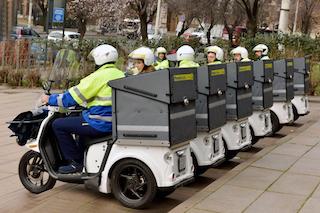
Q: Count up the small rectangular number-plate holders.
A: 6